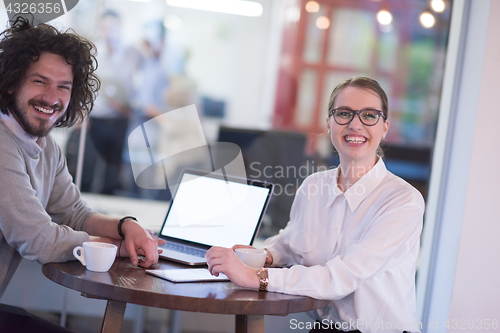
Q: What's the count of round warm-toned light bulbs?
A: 5